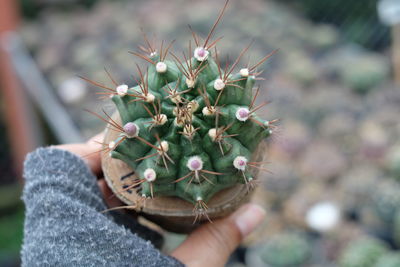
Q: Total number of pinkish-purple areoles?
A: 6